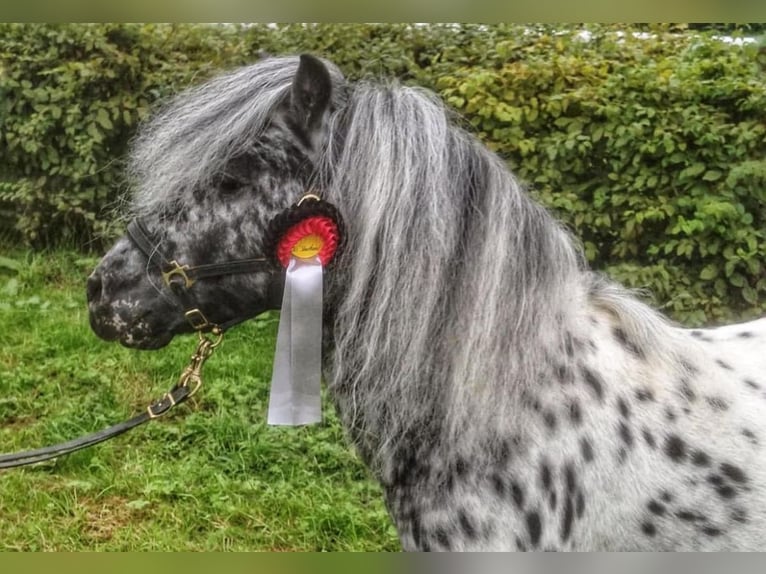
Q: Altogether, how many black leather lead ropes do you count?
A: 1